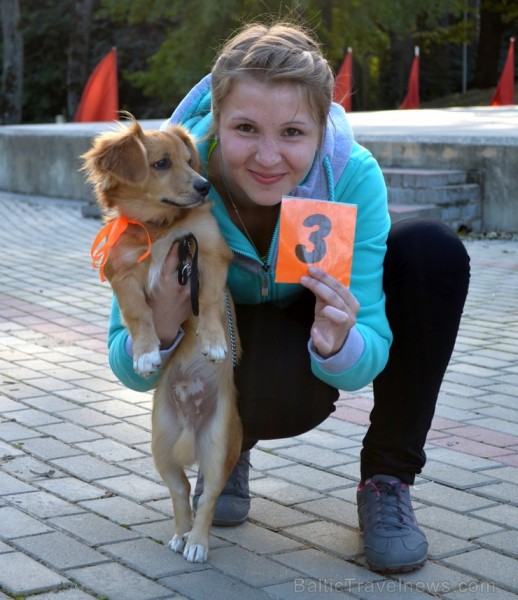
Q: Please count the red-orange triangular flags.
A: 4